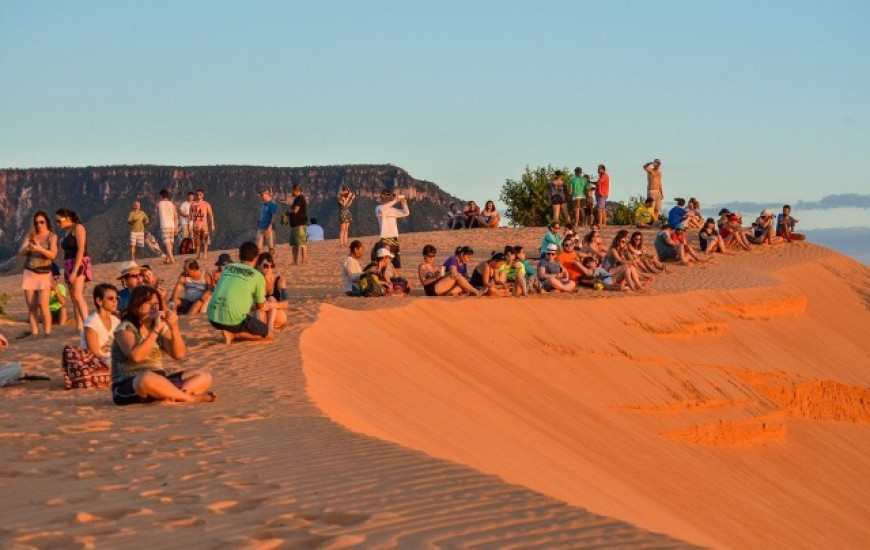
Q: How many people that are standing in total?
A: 15